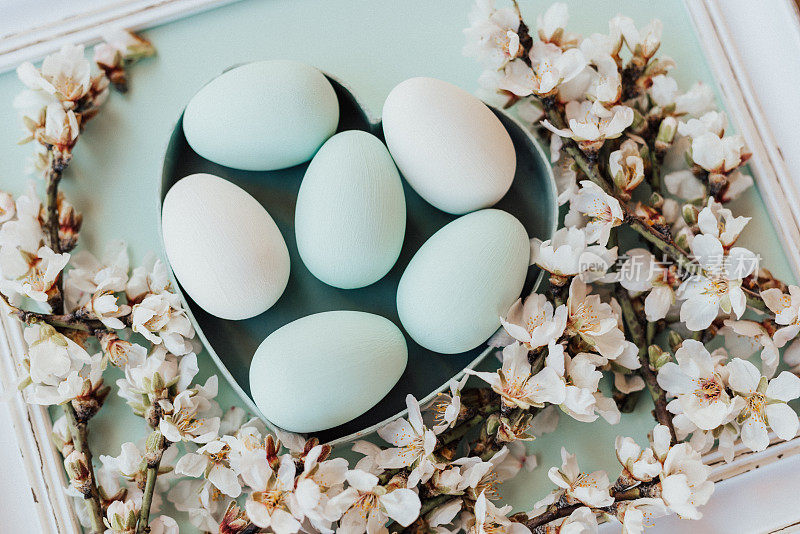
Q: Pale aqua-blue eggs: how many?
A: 4